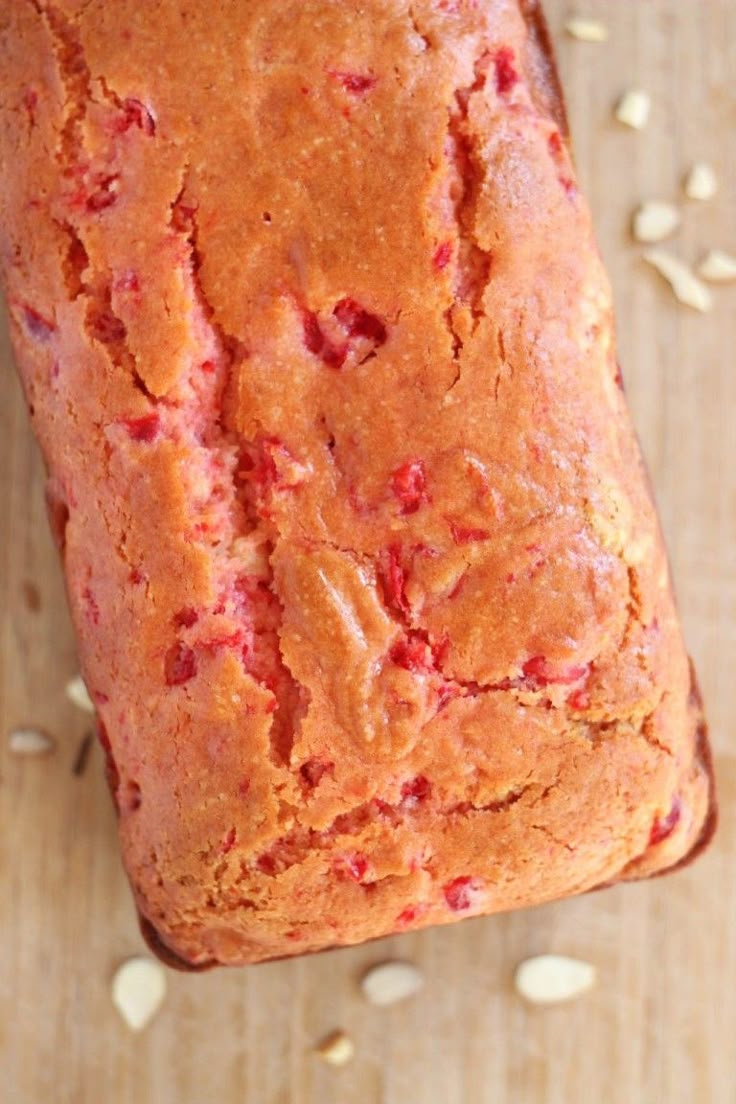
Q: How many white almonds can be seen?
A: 12